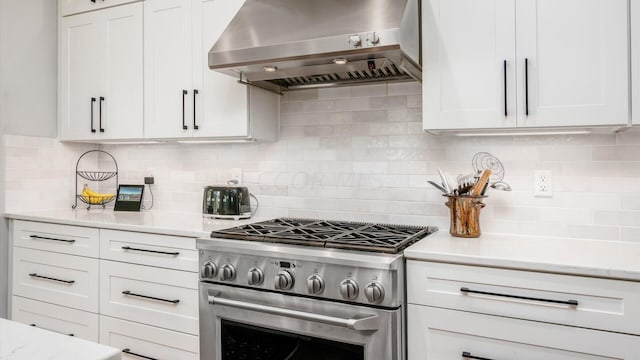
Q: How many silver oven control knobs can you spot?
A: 7